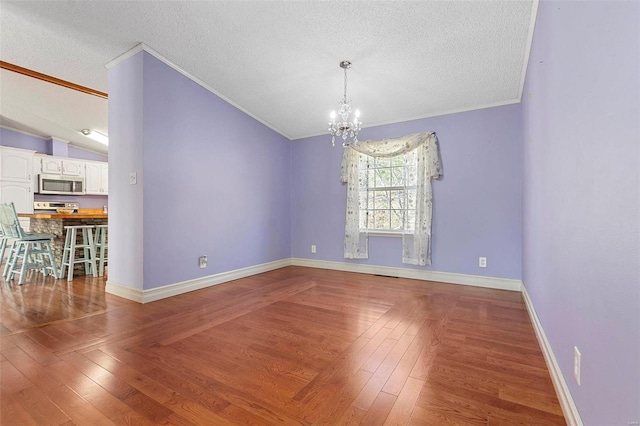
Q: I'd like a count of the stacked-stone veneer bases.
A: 1